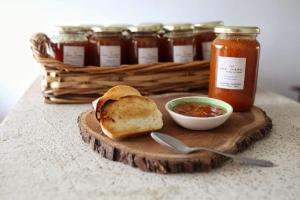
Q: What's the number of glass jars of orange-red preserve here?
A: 6